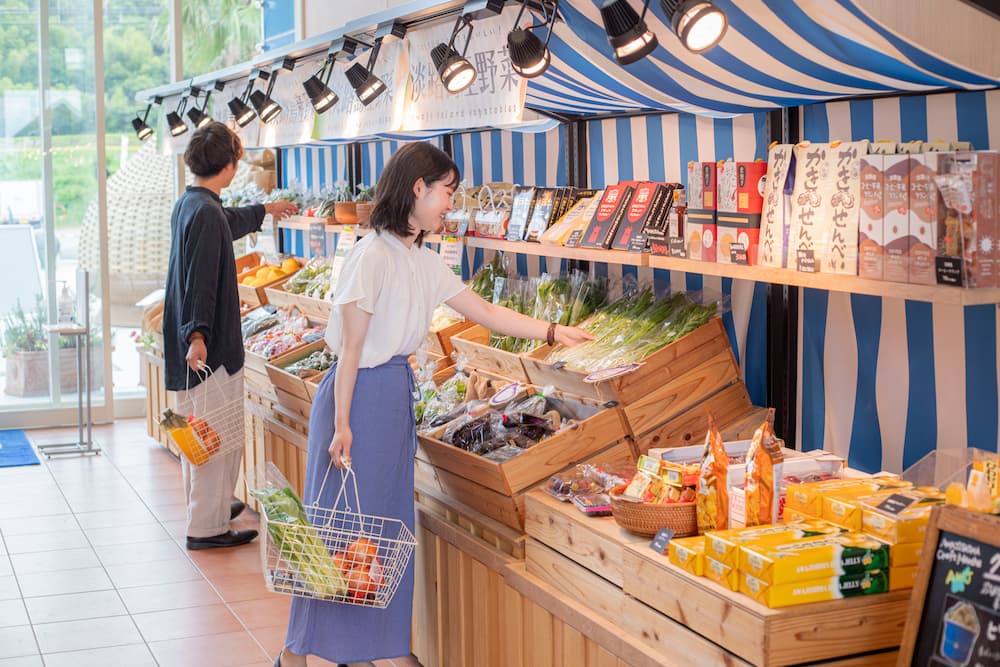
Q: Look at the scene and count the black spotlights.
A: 11